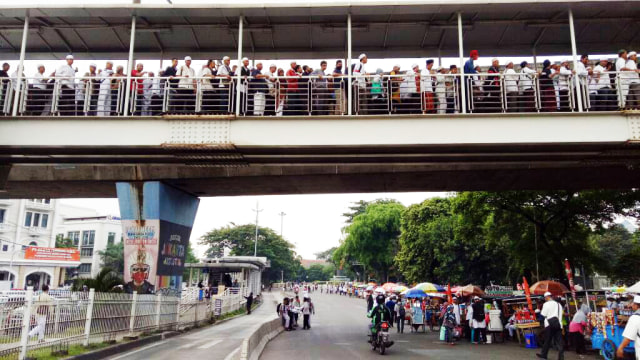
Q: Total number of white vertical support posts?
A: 6